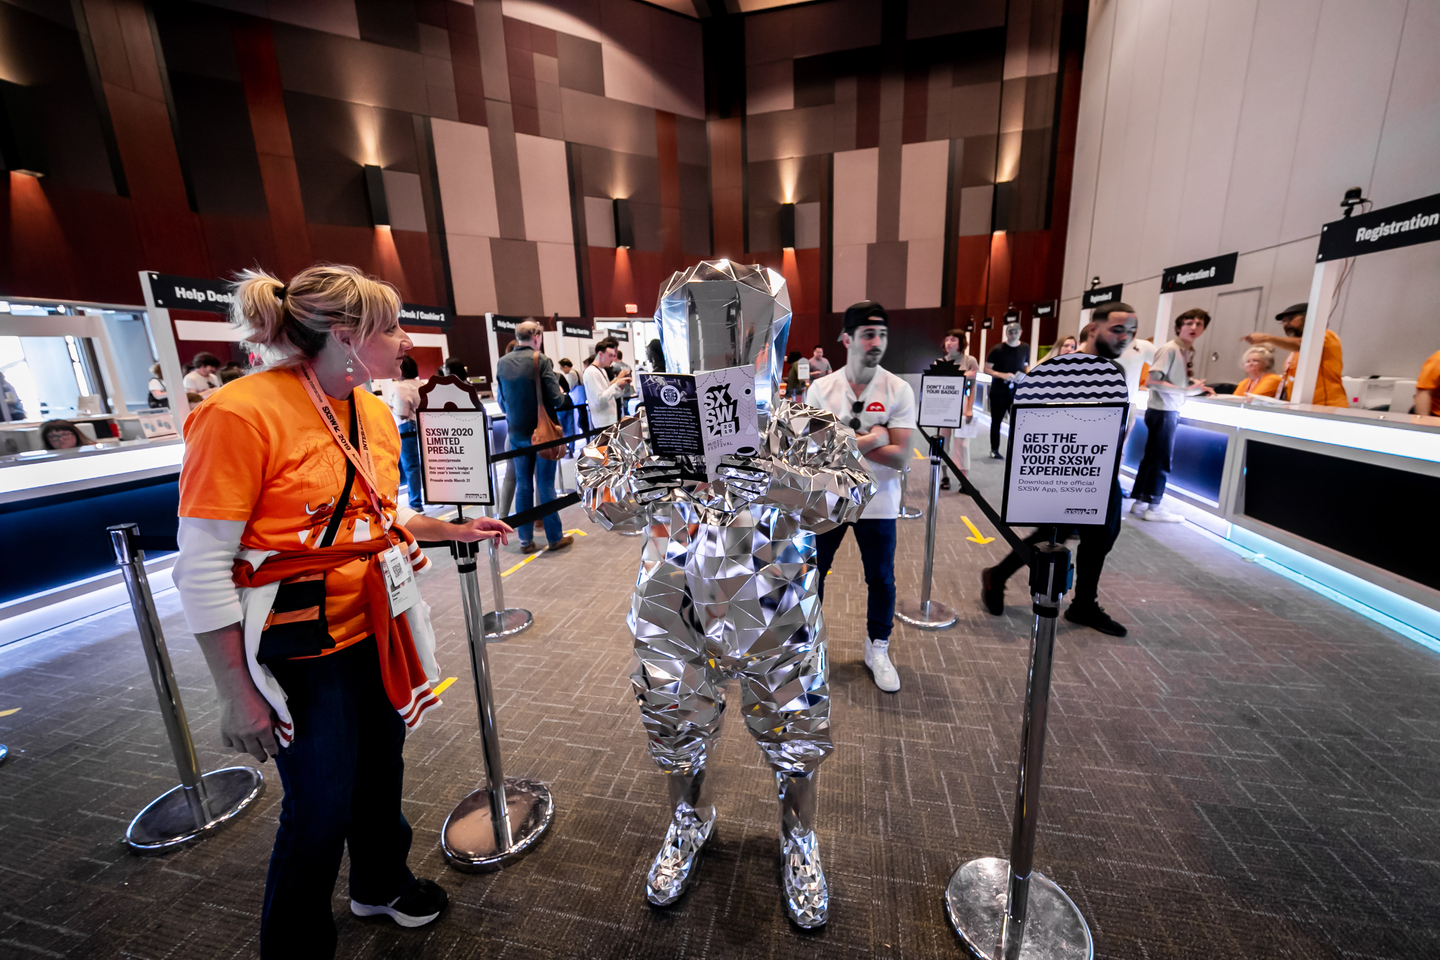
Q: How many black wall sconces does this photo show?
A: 5